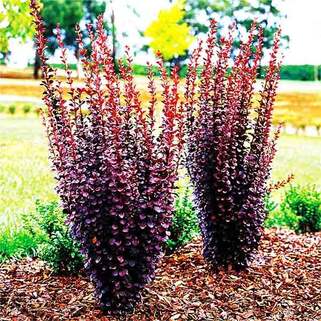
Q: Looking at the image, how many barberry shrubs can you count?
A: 2